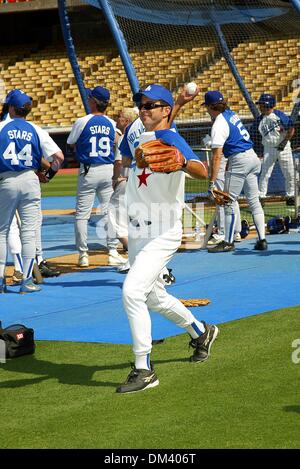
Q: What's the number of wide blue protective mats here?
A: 1